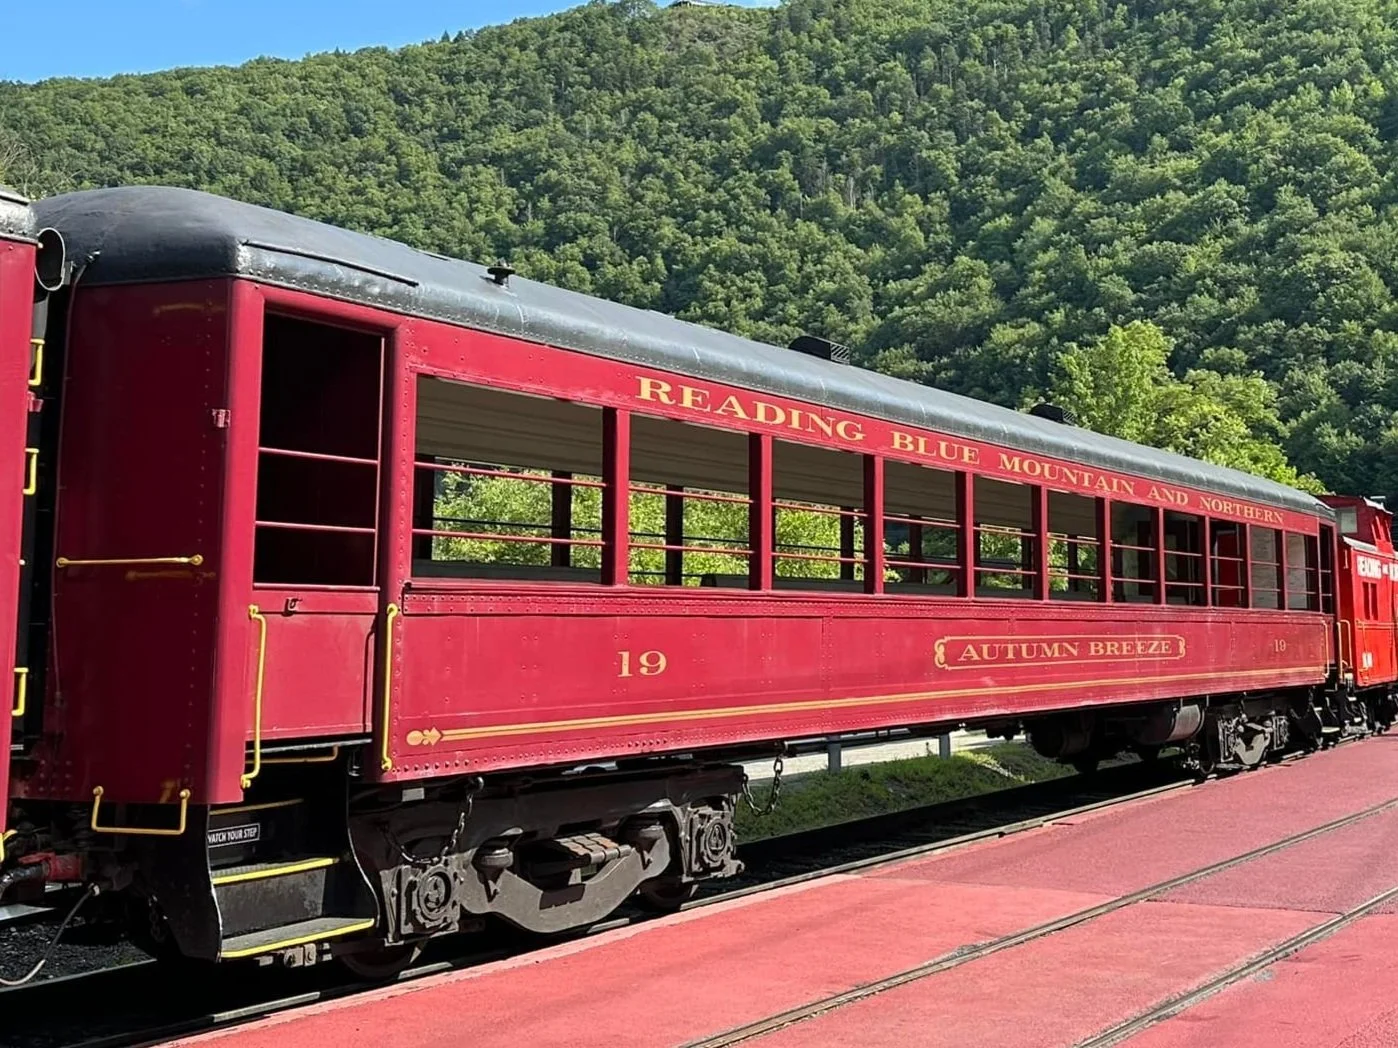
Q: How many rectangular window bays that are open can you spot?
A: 11